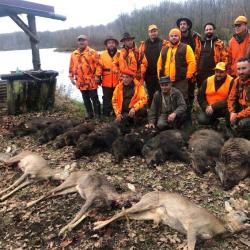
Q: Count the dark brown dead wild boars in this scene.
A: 8